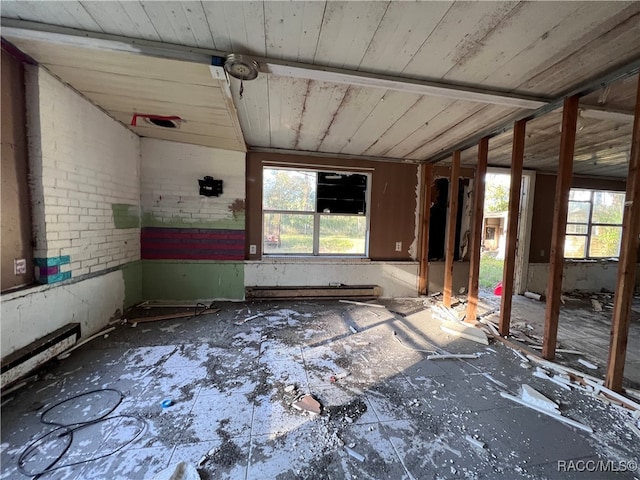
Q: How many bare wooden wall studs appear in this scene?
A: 6